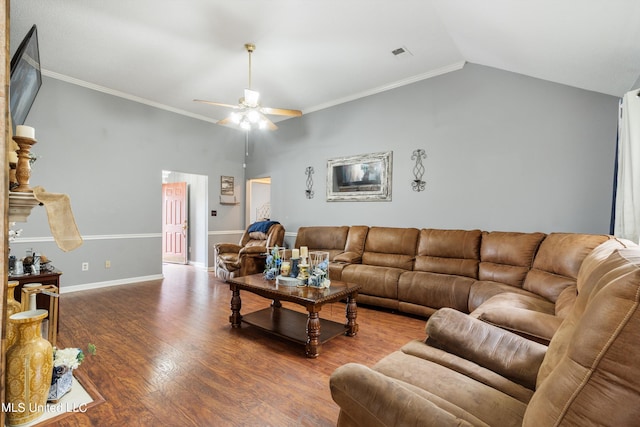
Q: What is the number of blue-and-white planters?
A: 1